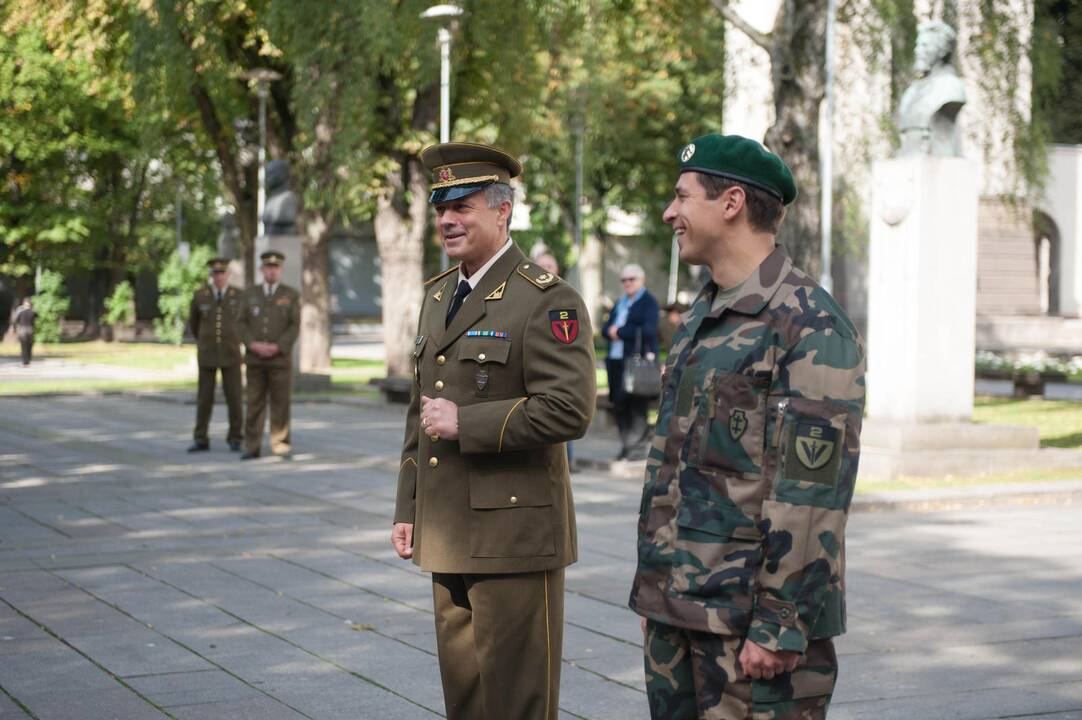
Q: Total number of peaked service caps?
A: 3